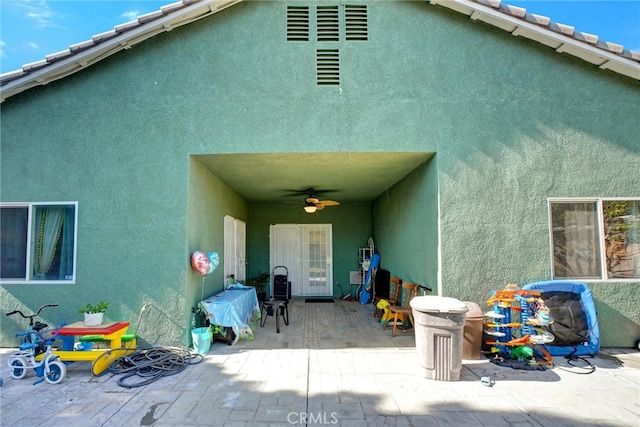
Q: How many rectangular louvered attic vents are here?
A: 4